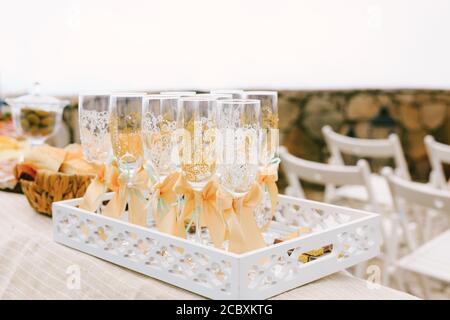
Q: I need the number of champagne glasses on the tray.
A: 9